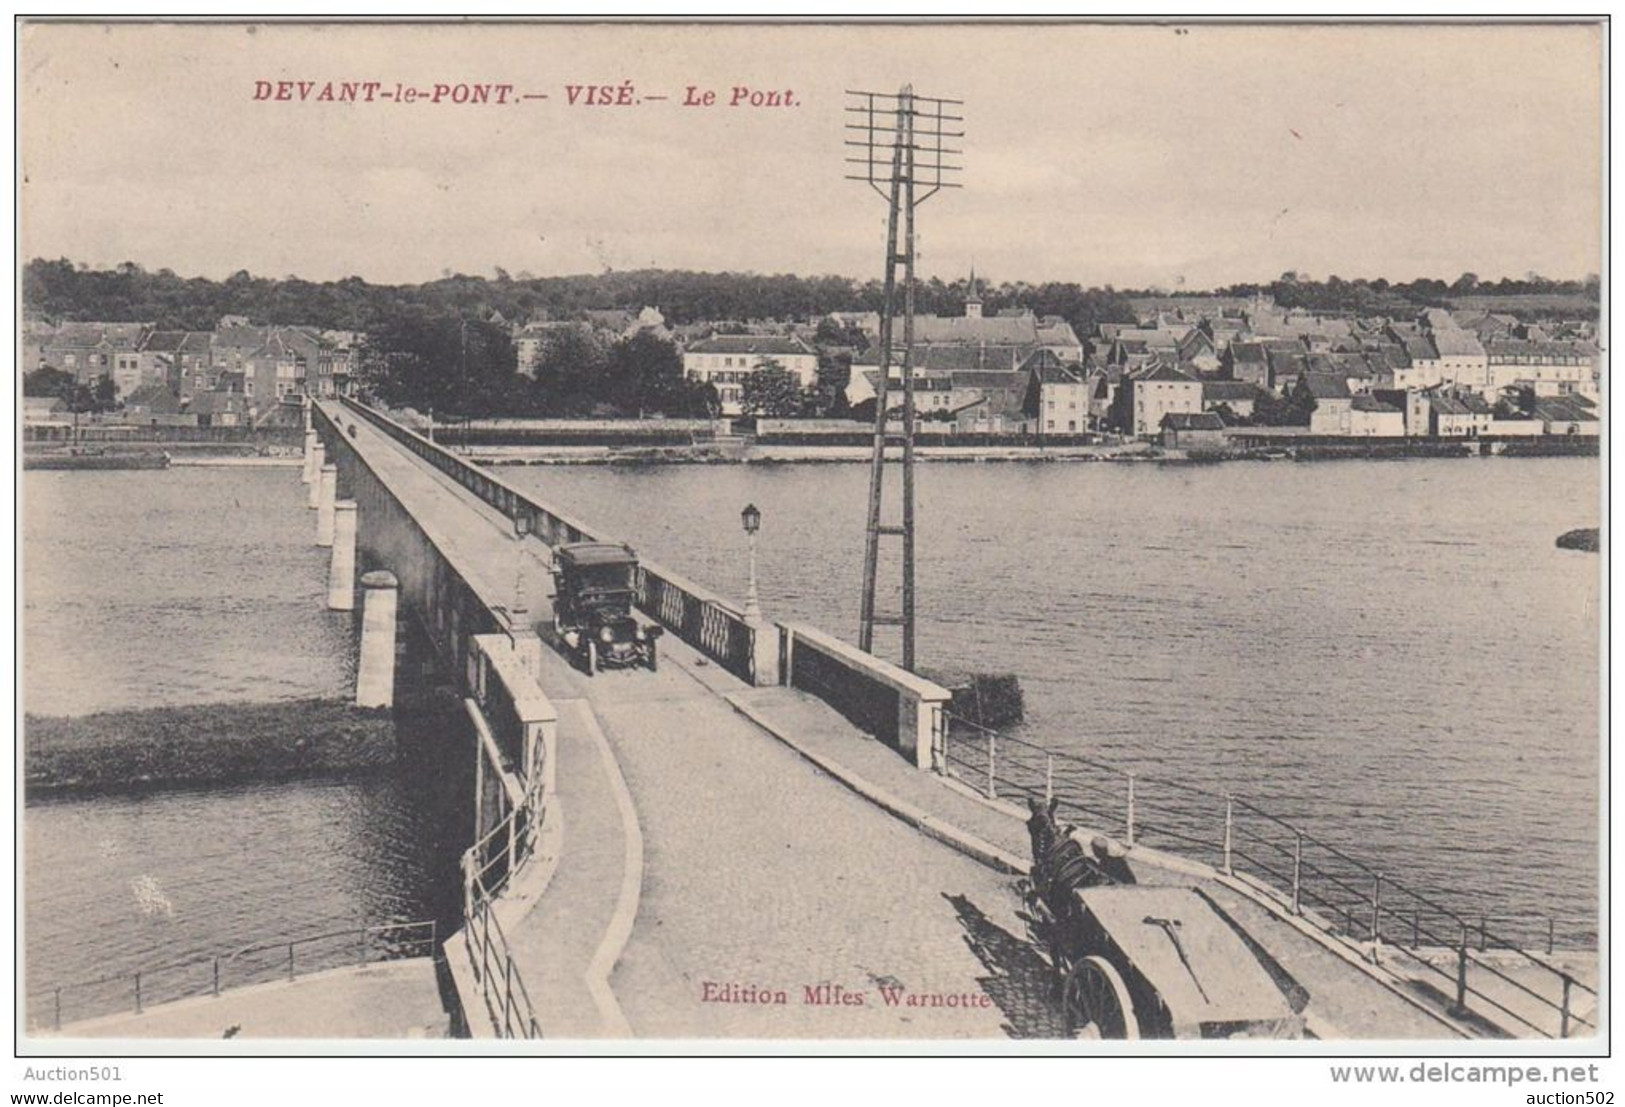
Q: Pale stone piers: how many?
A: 5